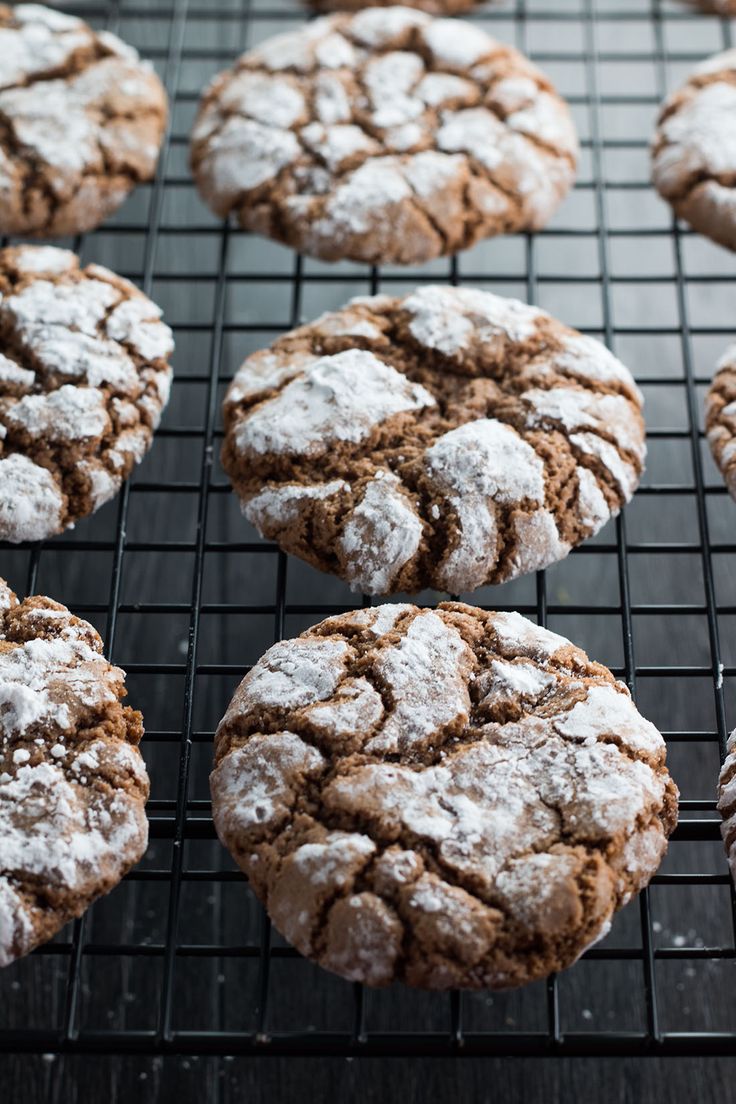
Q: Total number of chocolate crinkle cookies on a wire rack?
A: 11